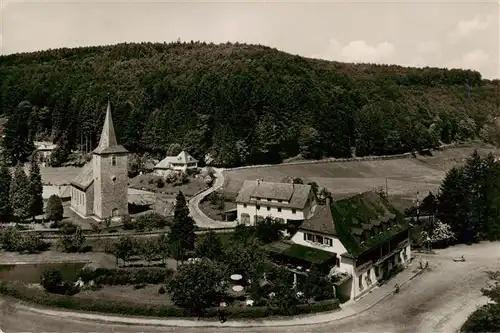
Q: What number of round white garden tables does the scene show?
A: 2